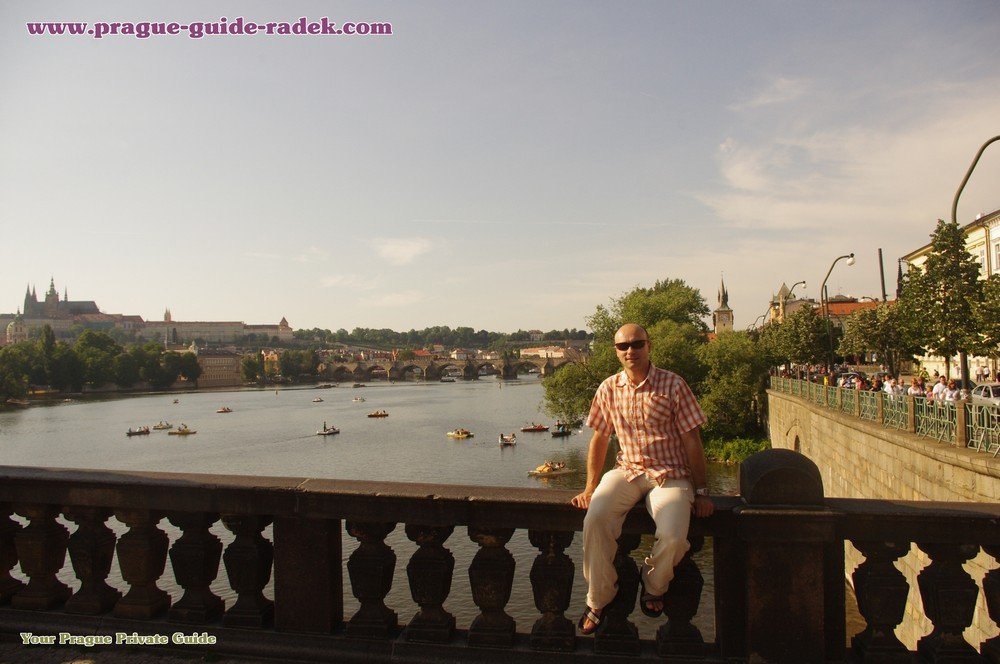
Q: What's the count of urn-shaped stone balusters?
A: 15